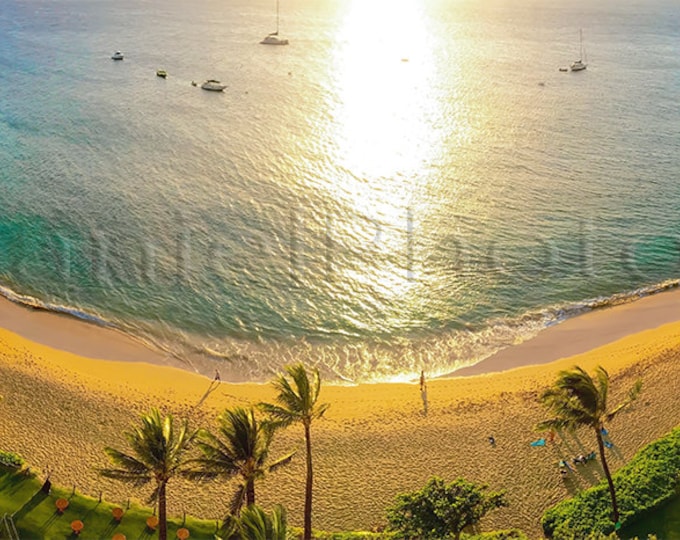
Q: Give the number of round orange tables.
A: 6